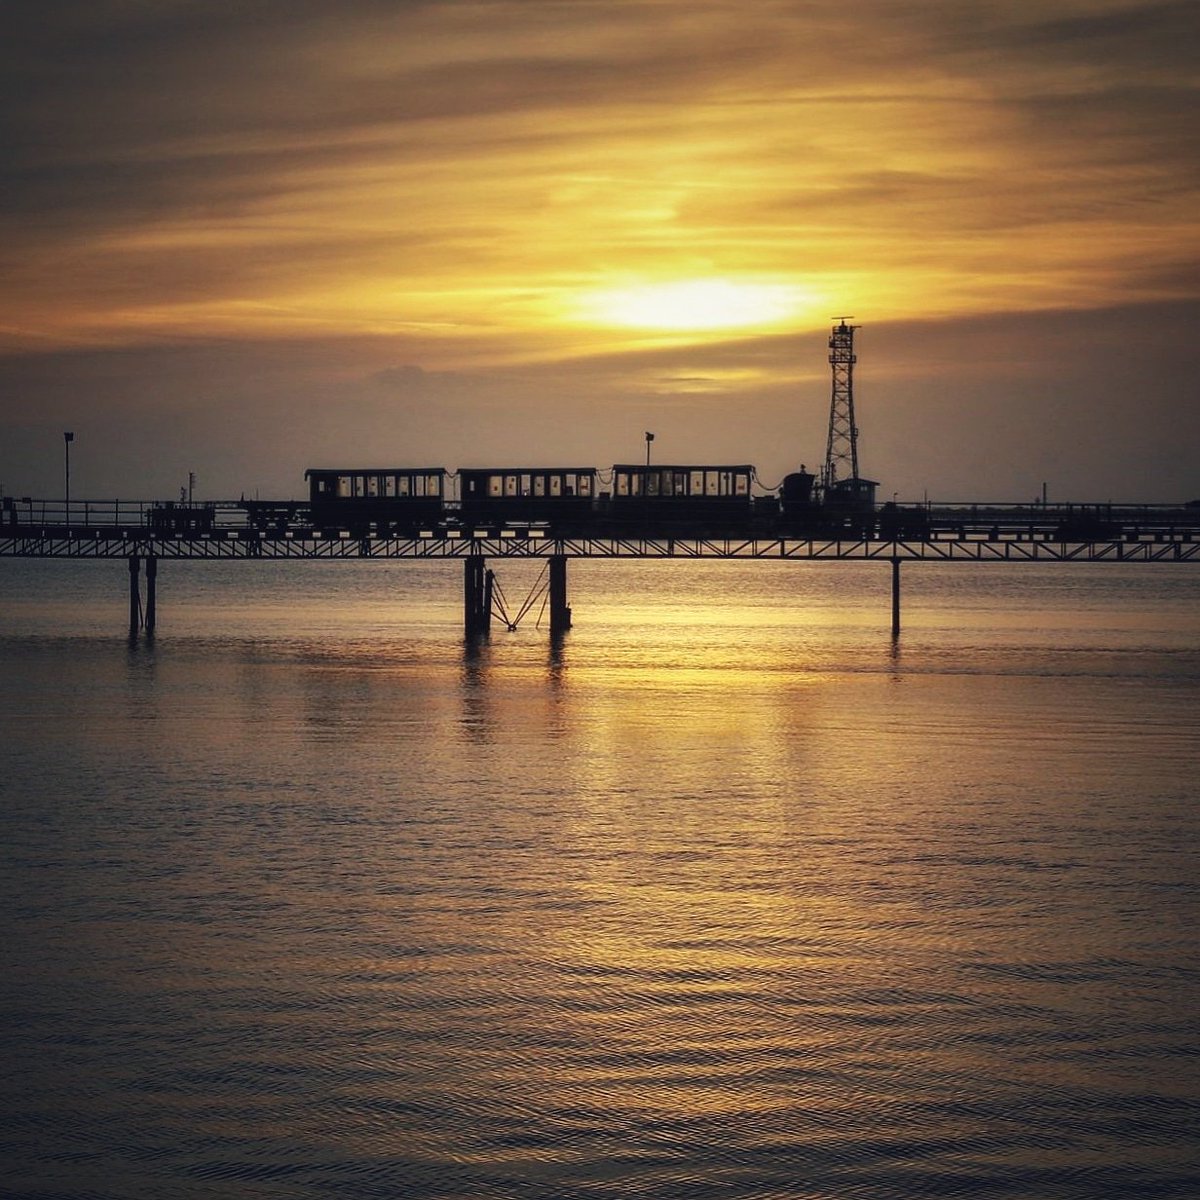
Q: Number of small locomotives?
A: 1